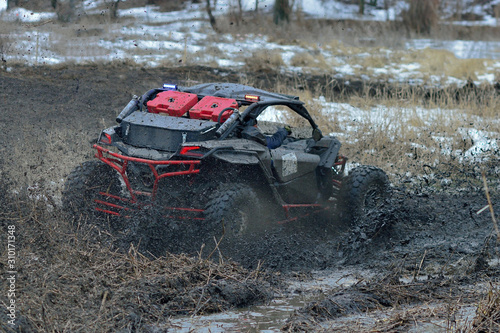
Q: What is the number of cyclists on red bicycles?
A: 0